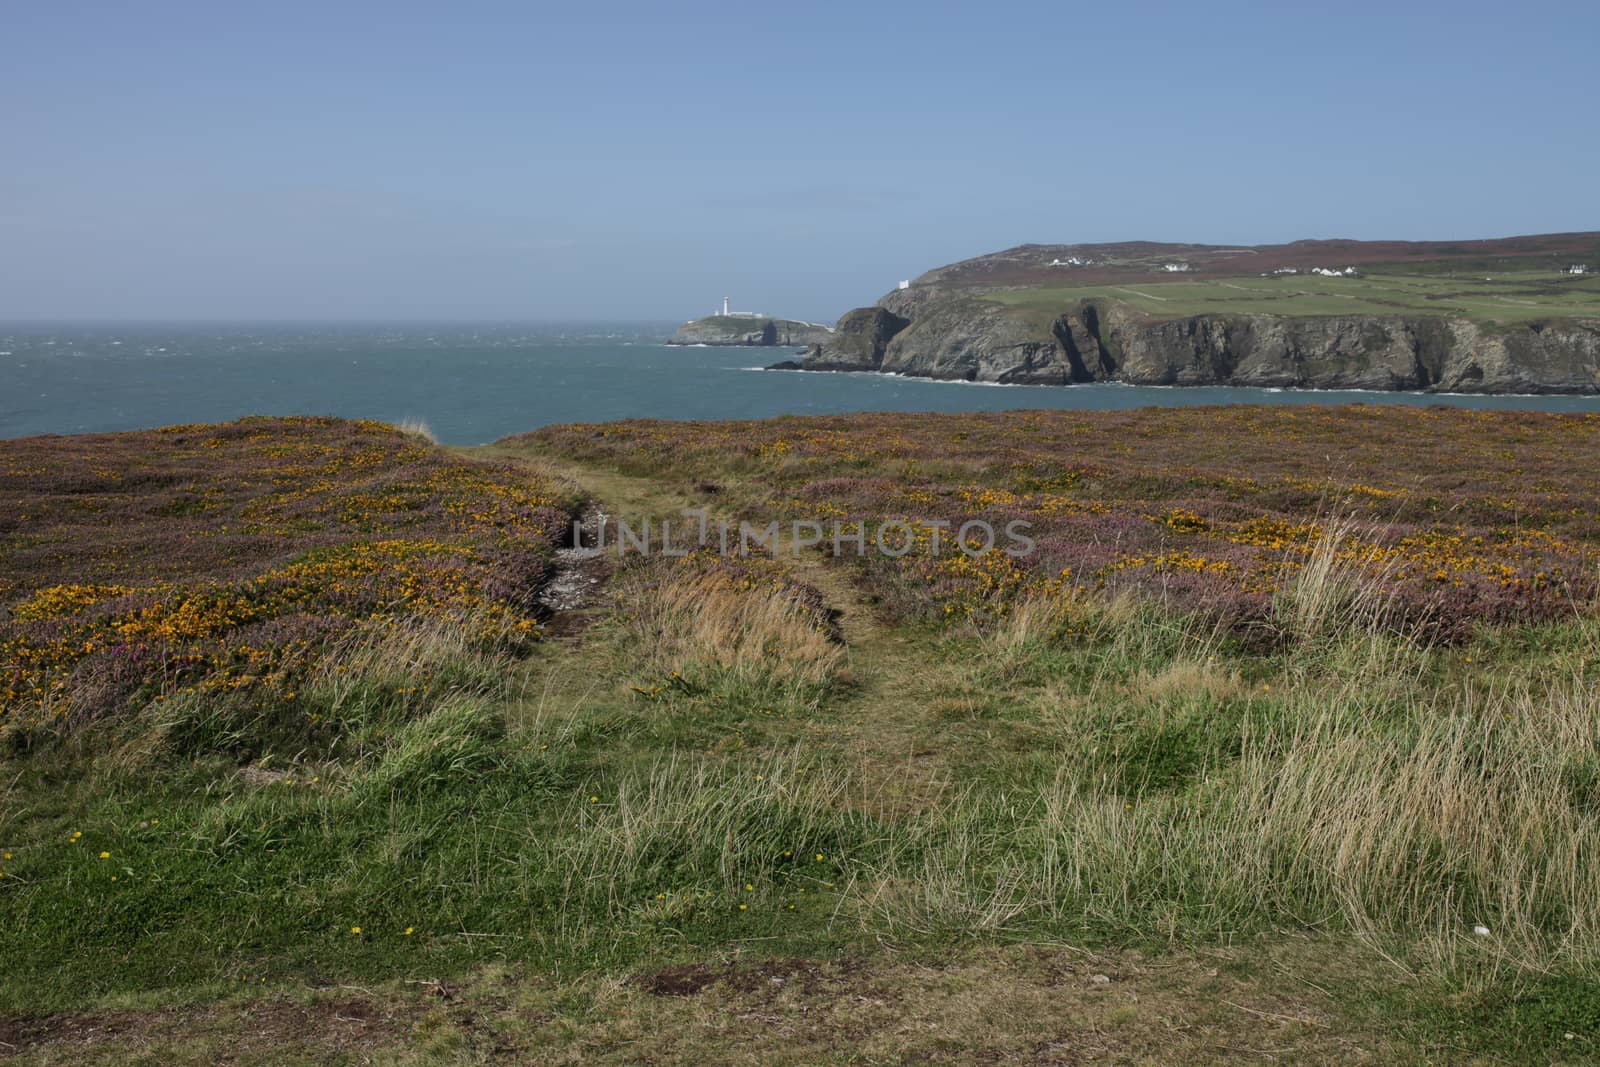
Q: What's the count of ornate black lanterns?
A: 0